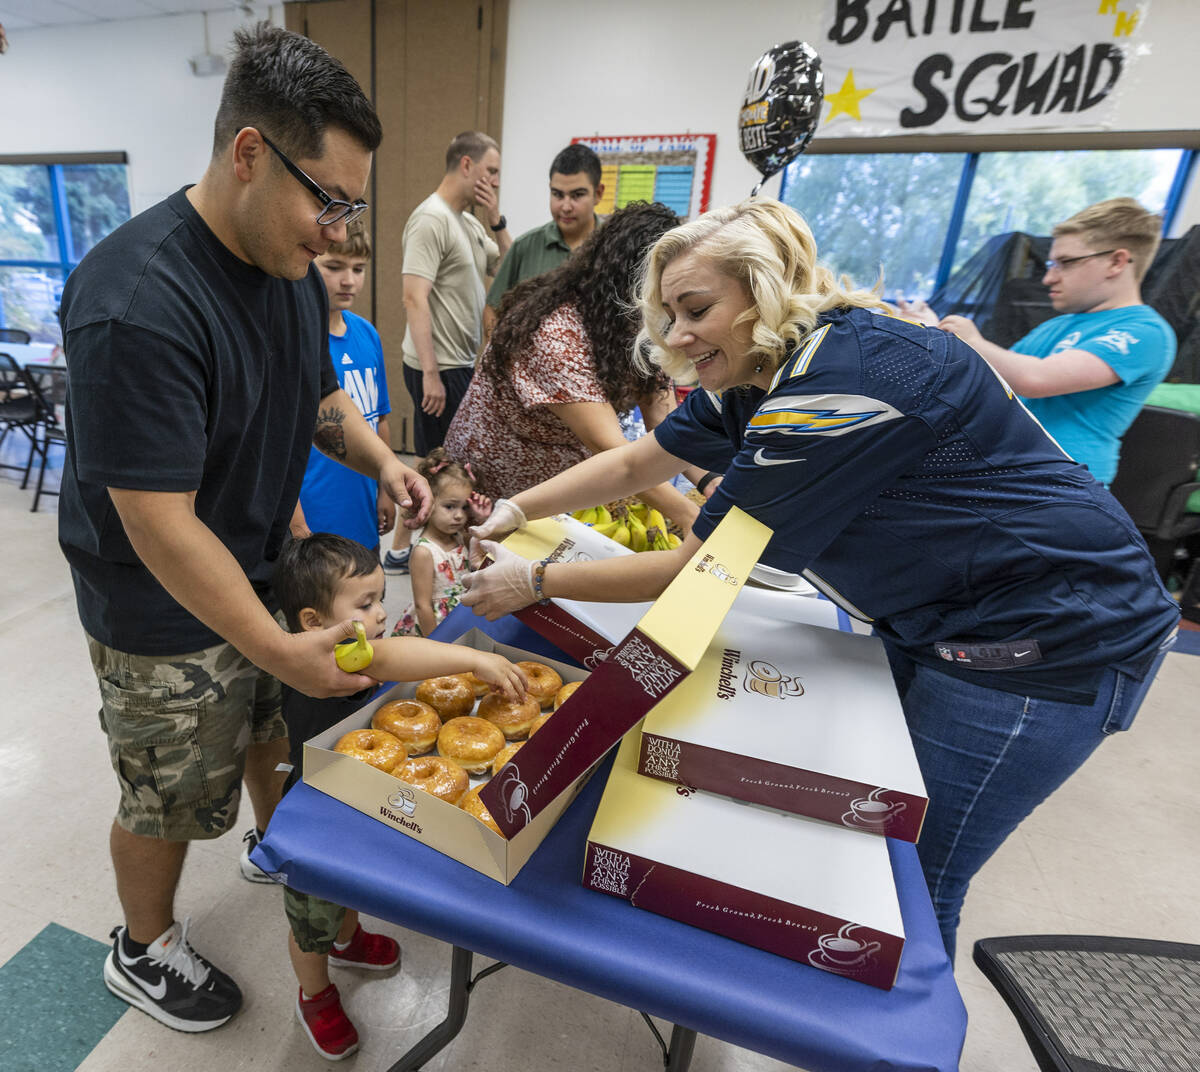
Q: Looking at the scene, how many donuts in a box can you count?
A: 12